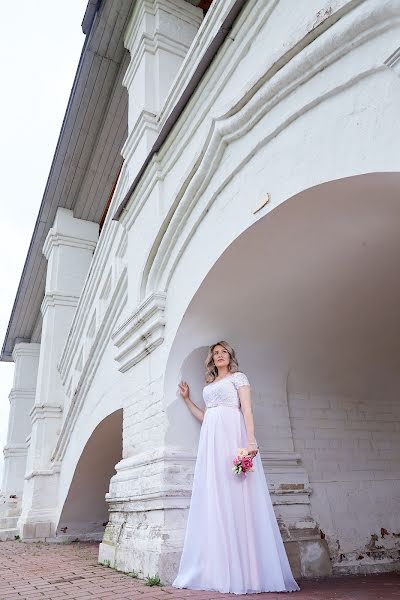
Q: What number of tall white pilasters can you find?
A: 3